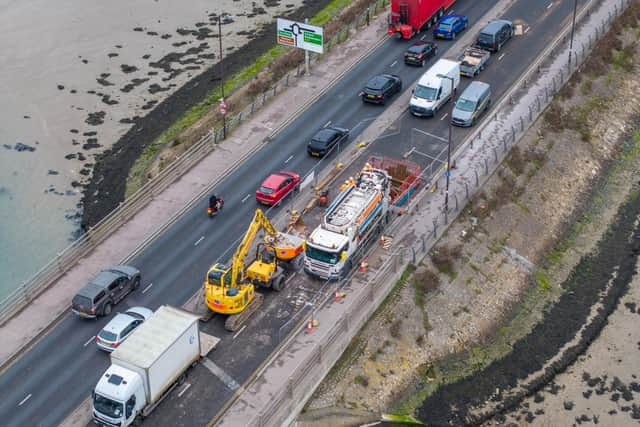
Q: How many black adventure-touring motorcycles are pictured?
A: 0